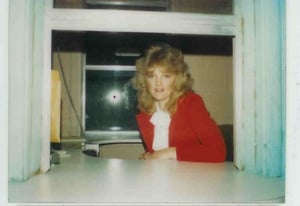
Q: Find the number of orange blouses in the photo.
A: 0